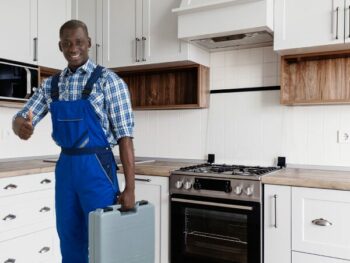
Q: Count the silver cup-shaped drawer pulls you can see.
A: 7